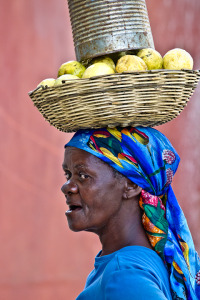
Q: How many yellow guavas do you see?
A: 8